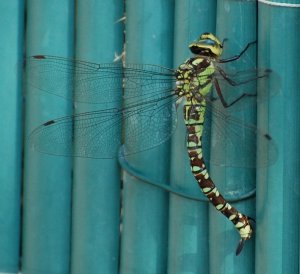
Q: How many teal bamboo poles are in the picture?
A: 7